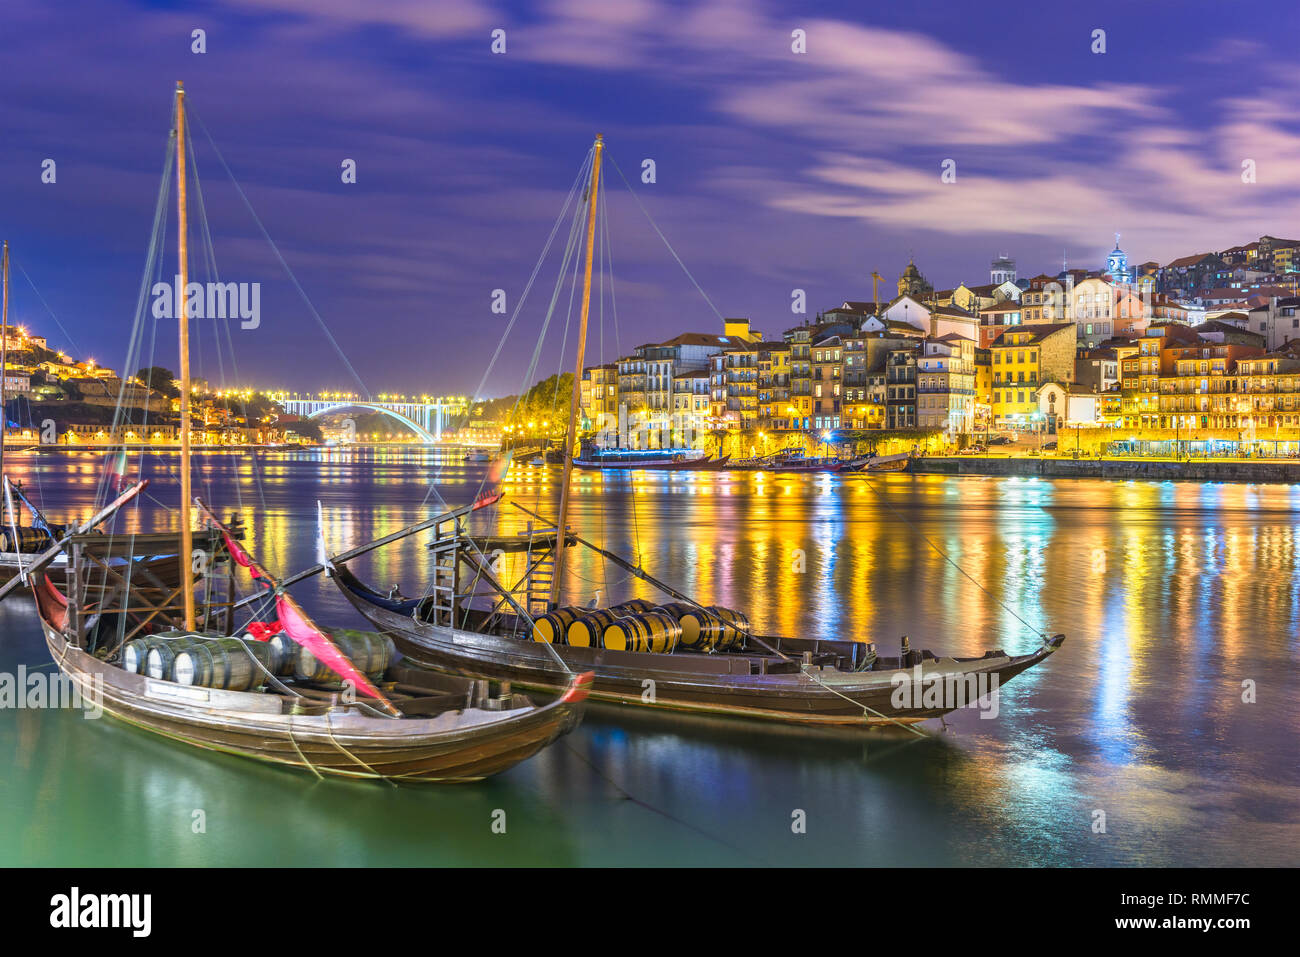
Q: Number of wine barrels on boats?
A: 14